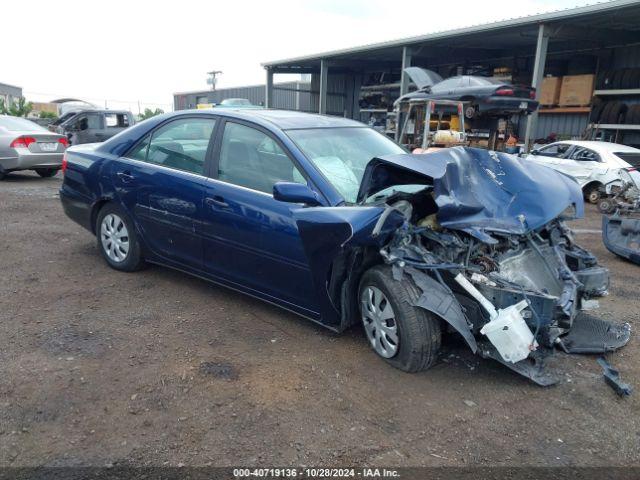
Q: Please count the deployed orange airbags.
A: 0